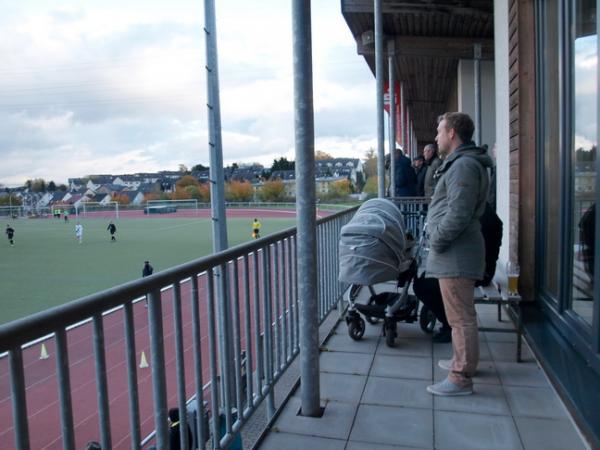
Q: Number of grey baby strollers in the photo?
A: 1